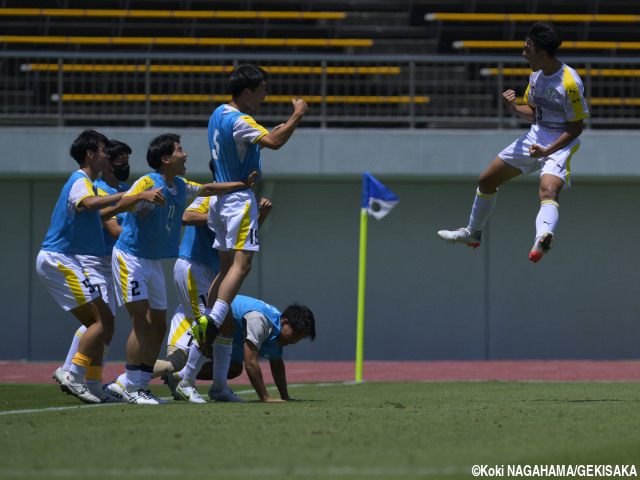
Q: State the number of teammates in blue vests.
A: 6